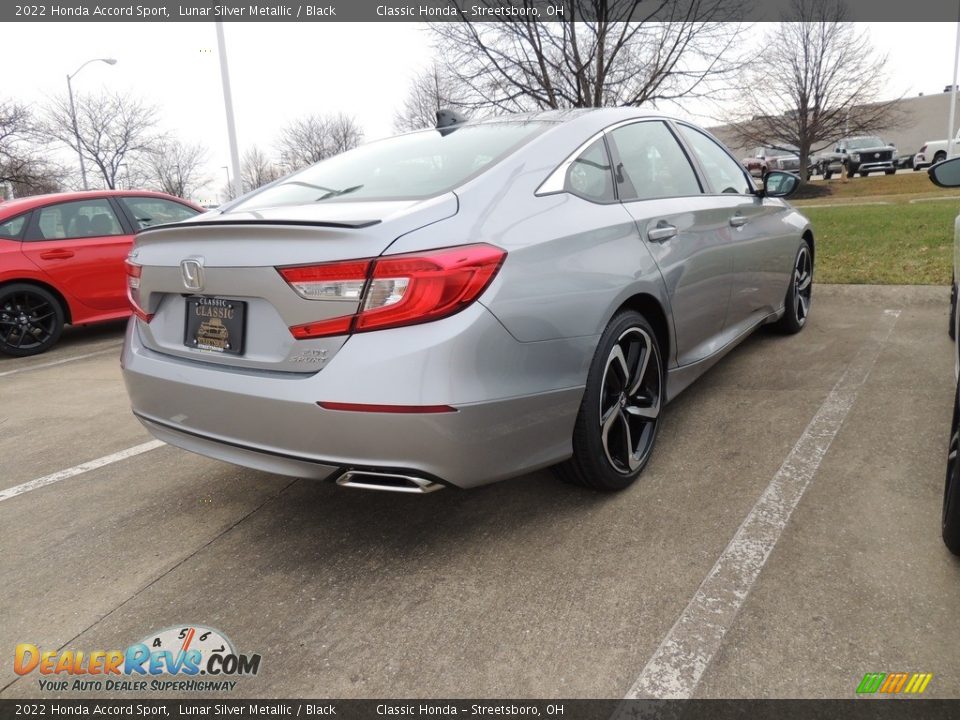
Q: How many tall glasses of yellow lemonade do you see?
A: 0